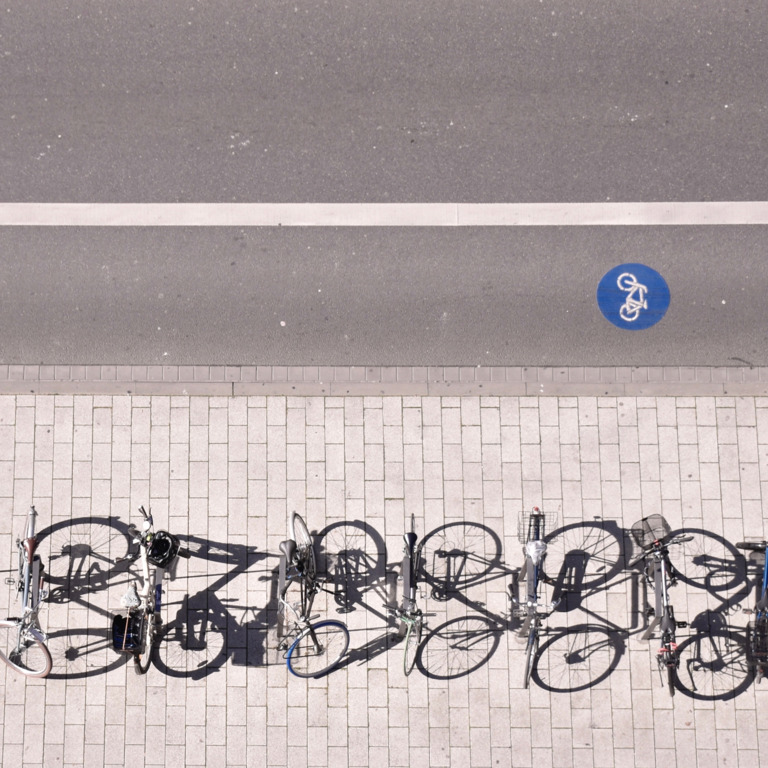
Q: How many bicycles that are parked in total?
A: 7